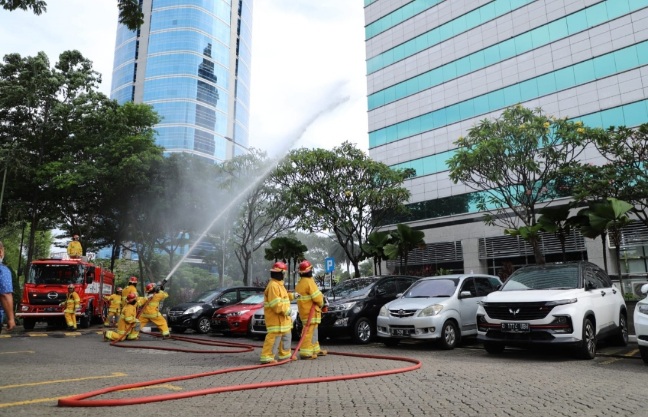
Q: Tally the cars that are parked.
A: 7